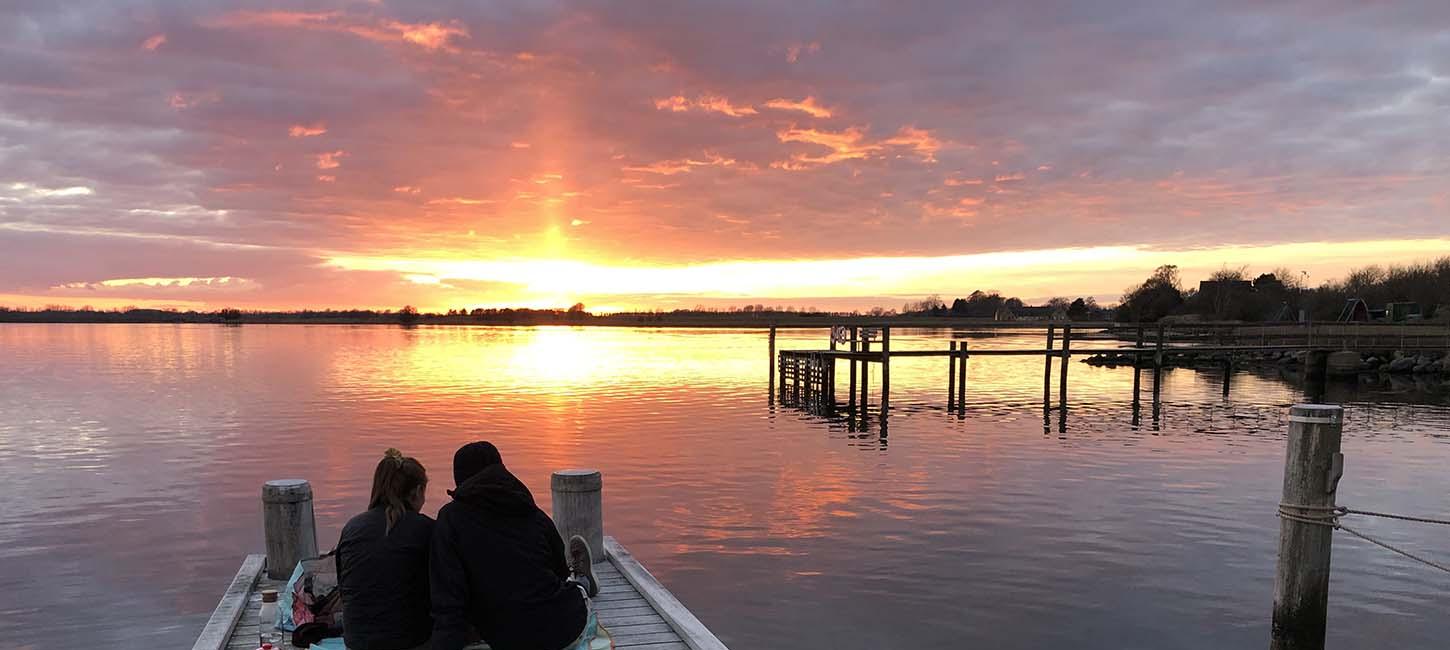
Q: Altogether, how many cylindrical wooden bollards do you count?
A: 3